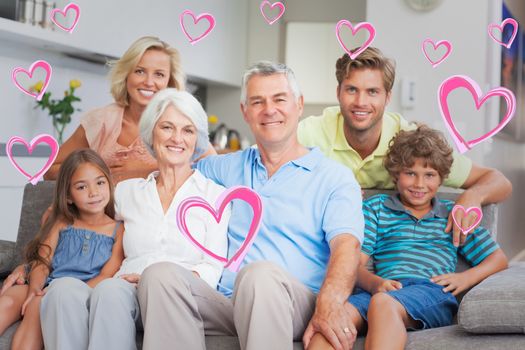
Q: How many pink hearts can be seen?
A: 11